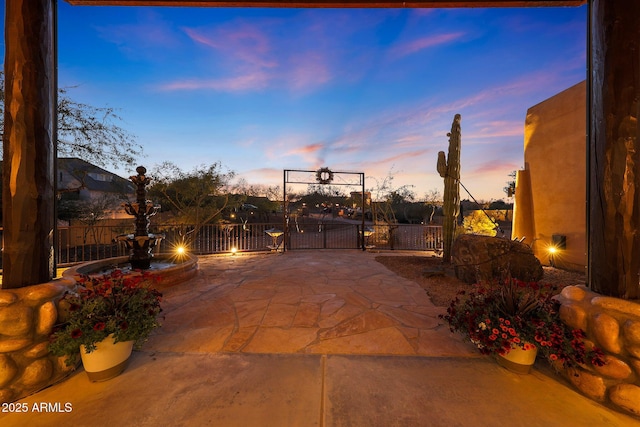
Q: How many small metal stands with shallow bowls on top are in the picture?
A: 2